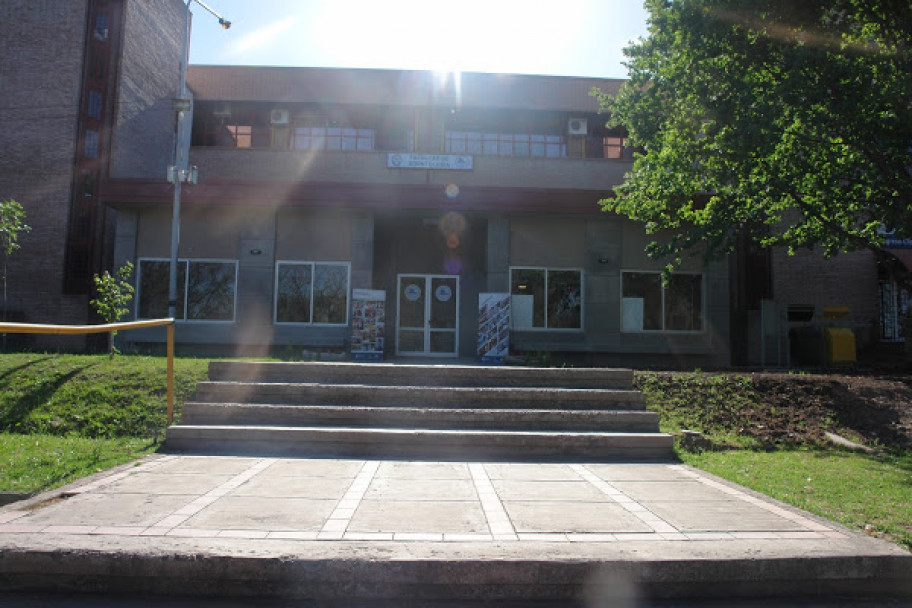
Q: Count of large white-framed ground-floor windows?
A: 4